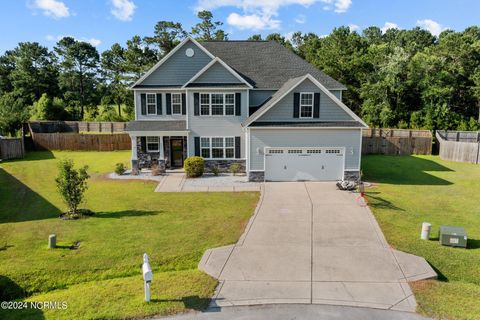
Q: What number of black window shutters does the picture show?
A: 11